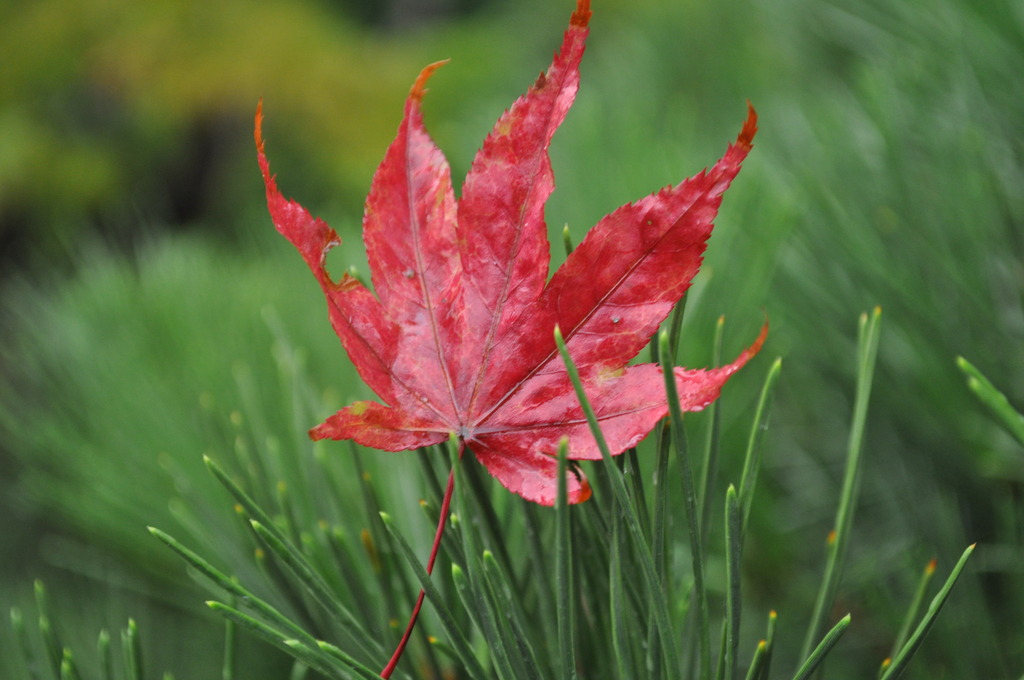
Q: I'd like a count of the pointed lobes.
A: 7